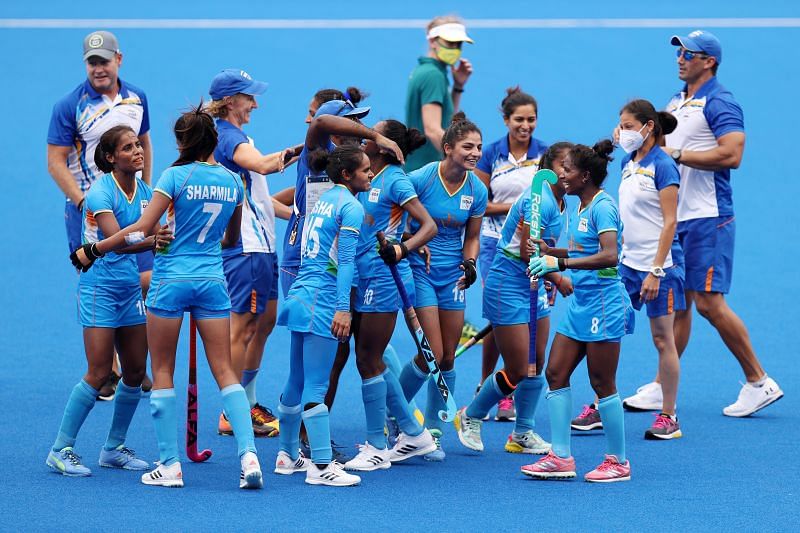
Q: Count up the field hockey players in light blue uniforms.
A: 7